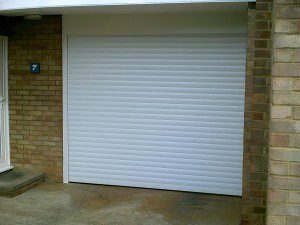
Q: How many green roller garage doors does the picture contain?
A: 0